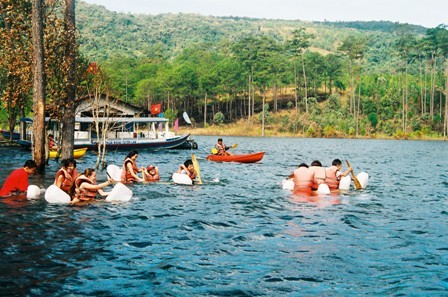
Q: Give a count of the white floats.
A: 9